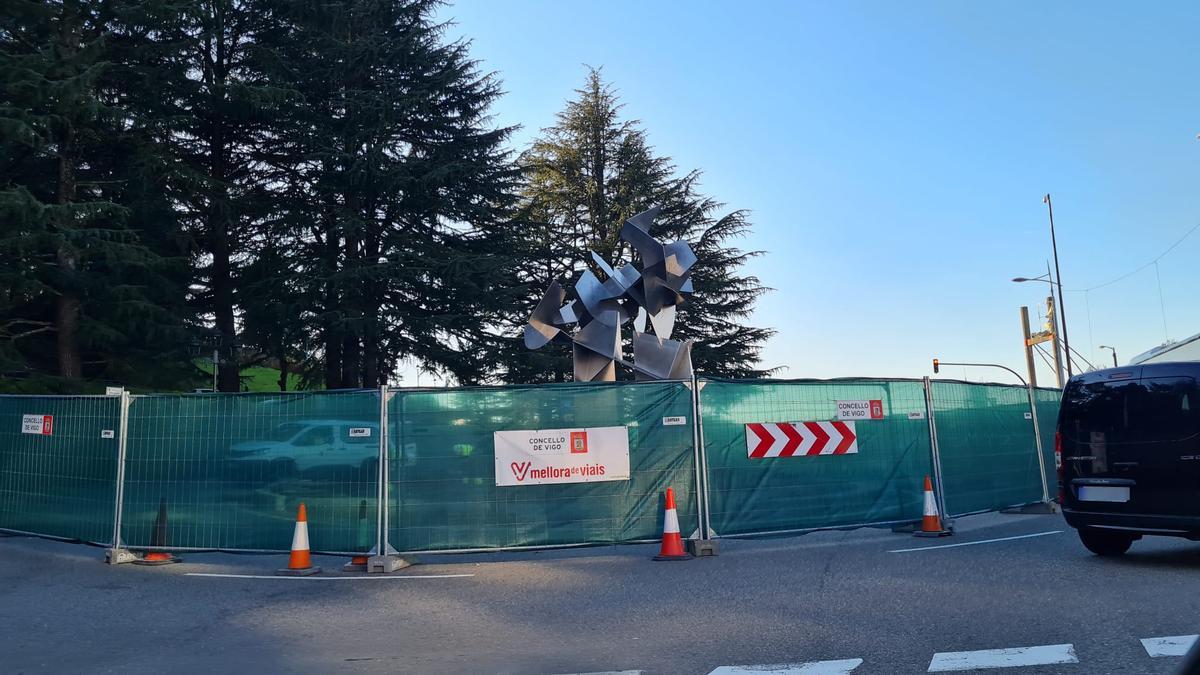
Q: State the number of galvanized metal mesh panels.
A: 6